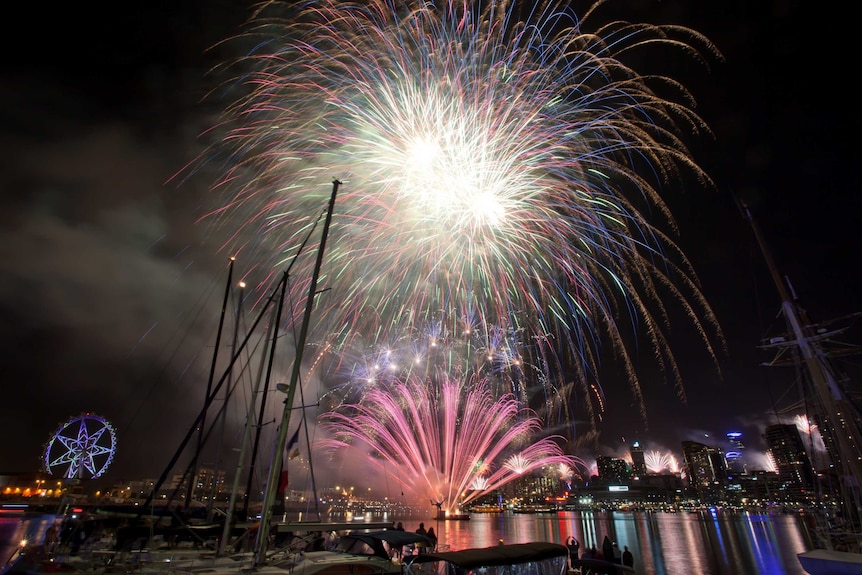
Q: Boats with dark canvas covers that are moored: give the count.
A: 2